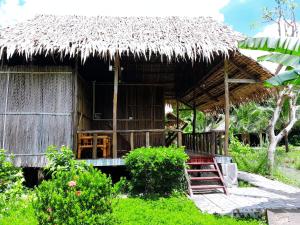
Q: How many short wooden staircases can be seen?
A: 1